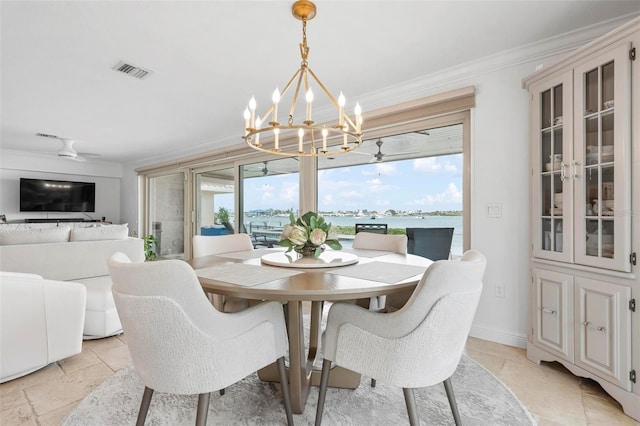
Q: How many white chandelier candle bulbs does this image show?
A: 12